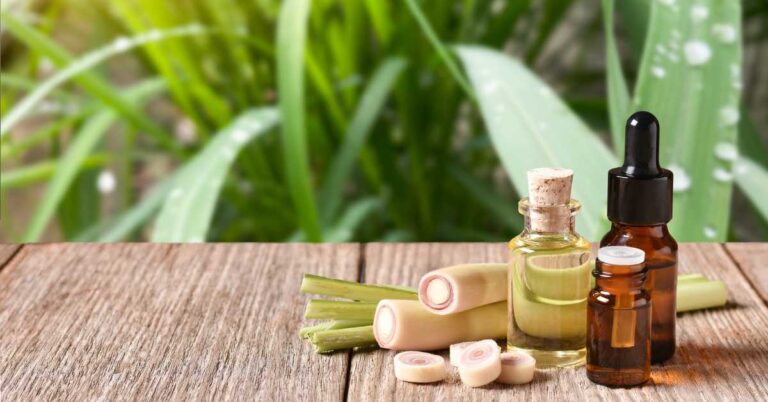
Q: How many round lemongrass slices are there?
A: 4